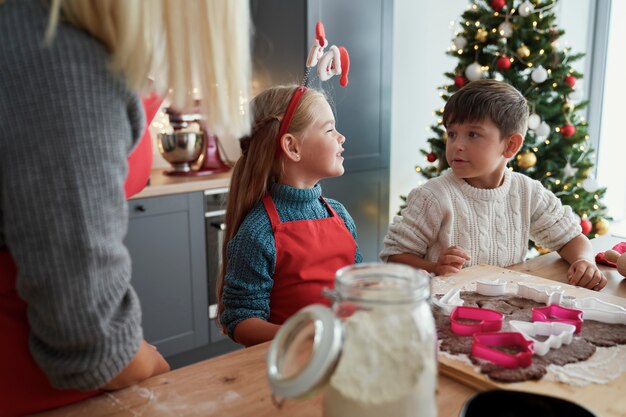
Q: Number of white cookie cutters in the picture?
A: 5